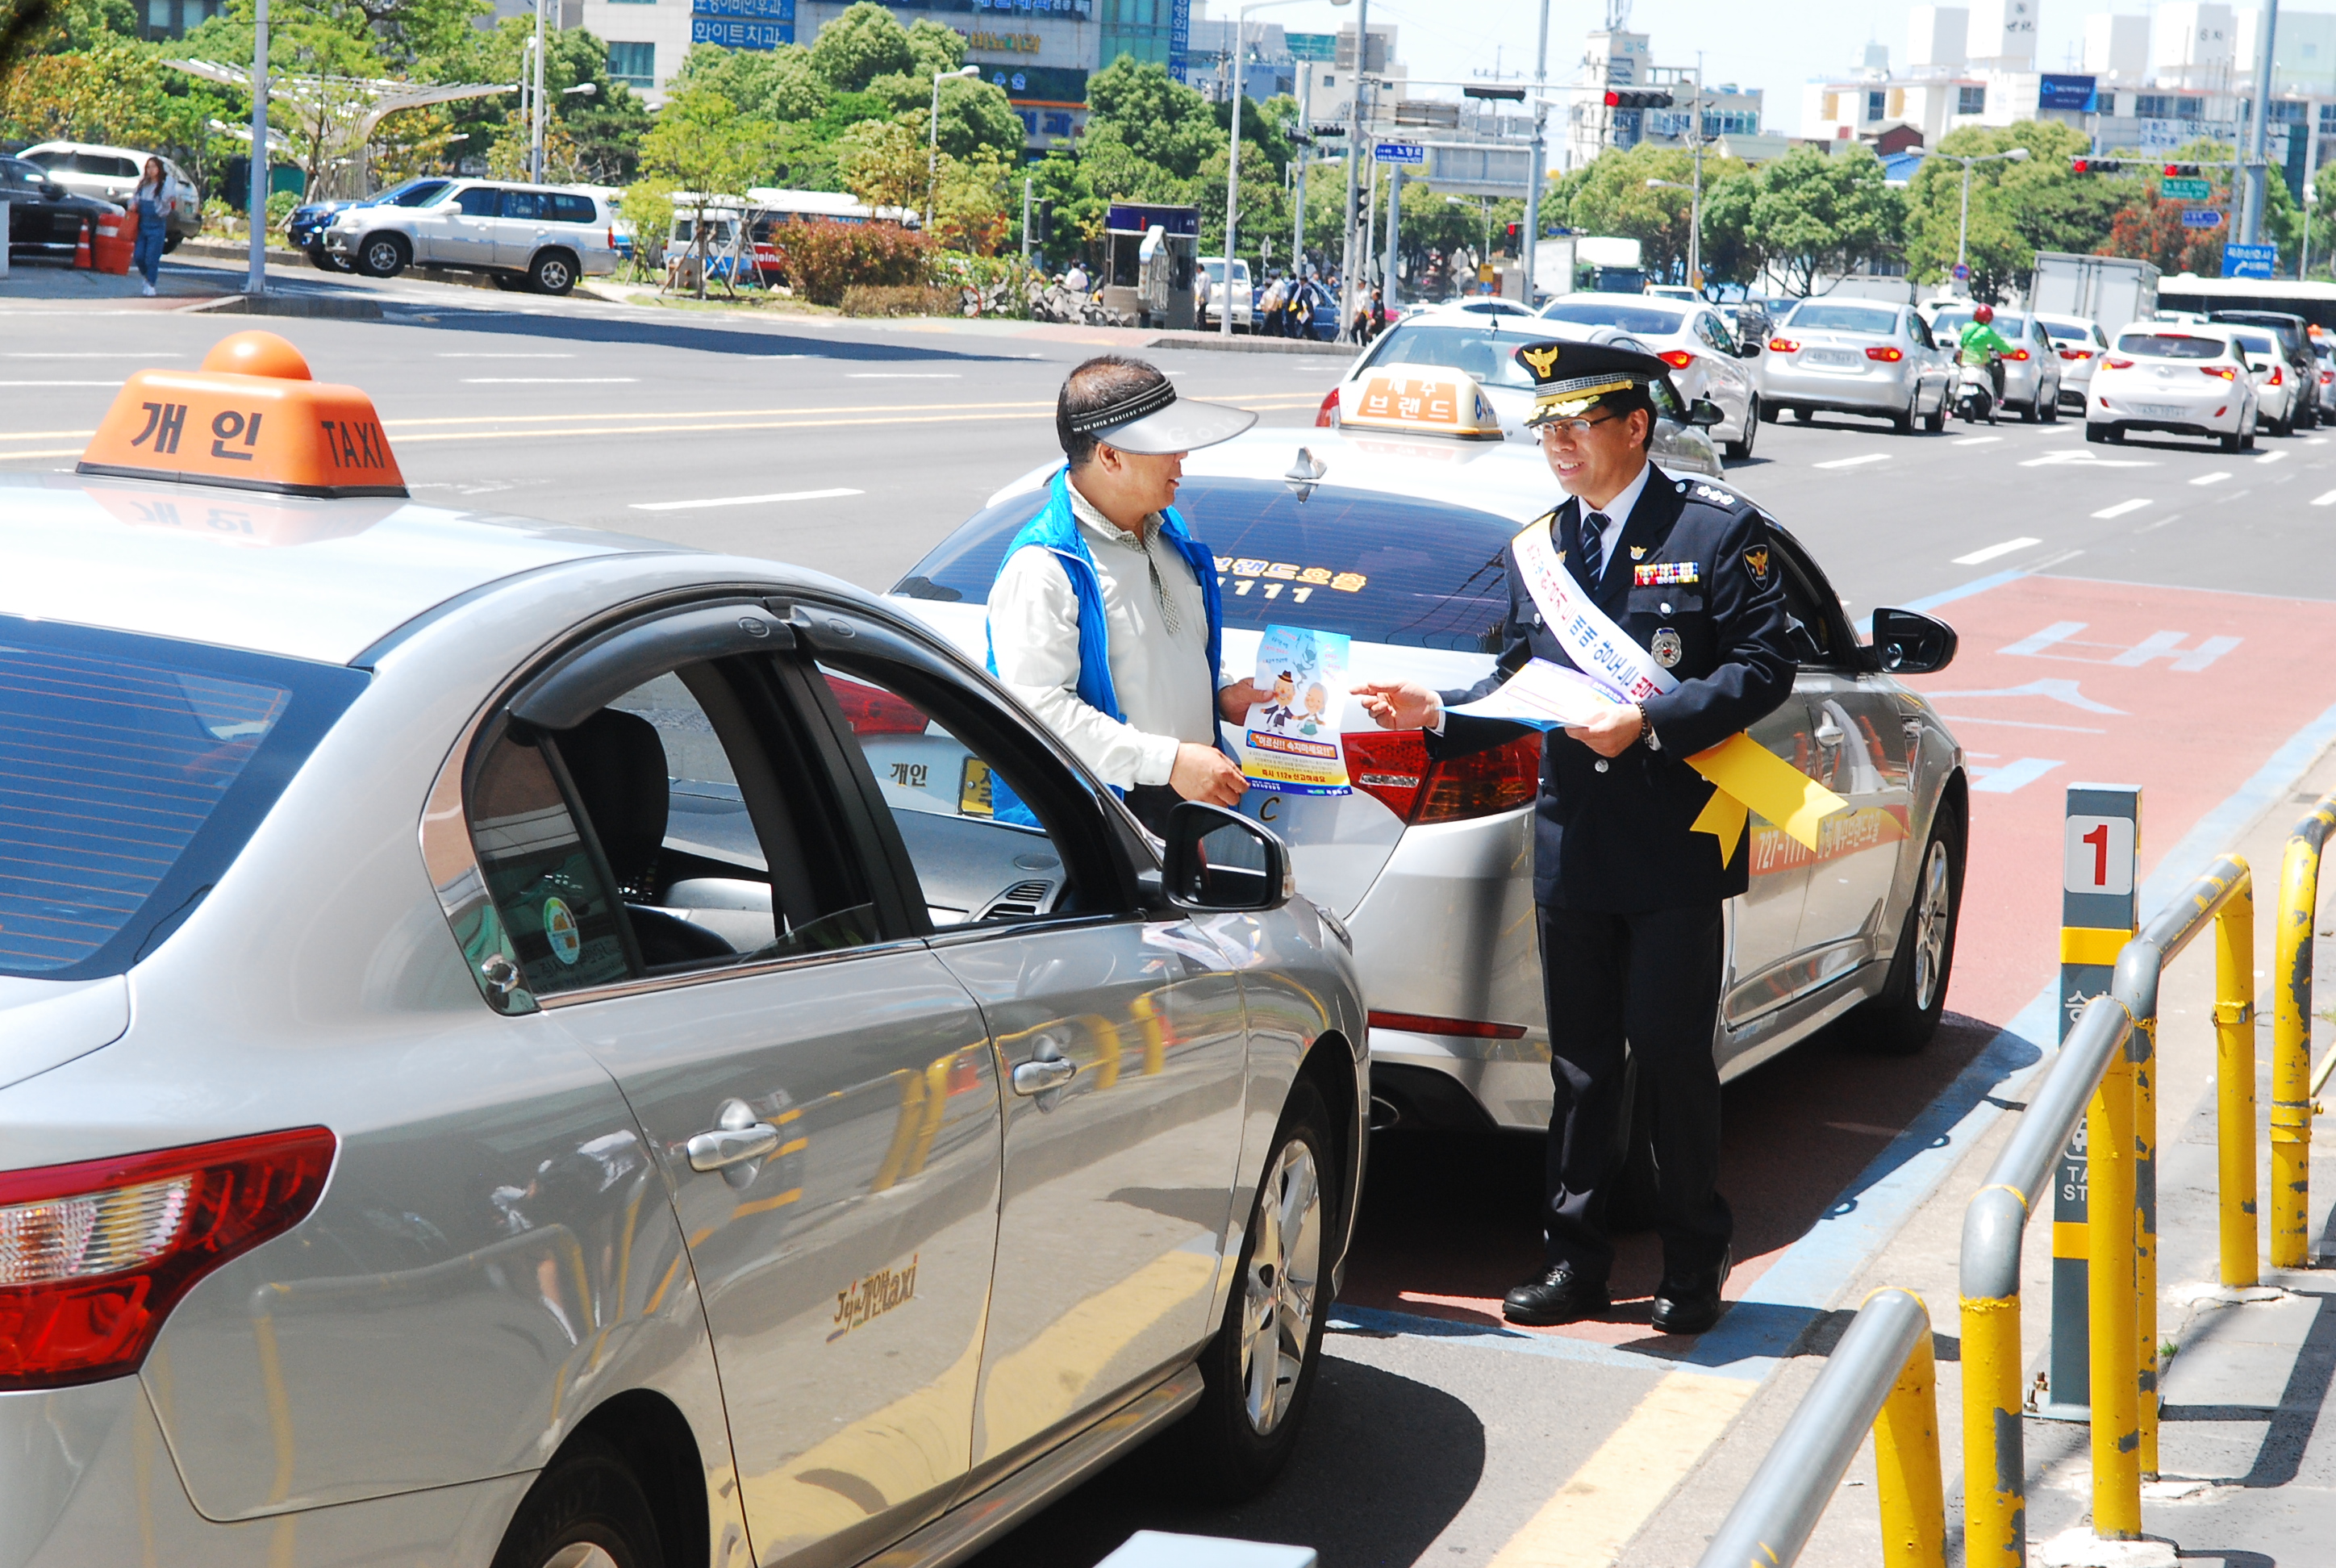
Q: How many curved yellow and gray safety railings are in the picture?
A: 4